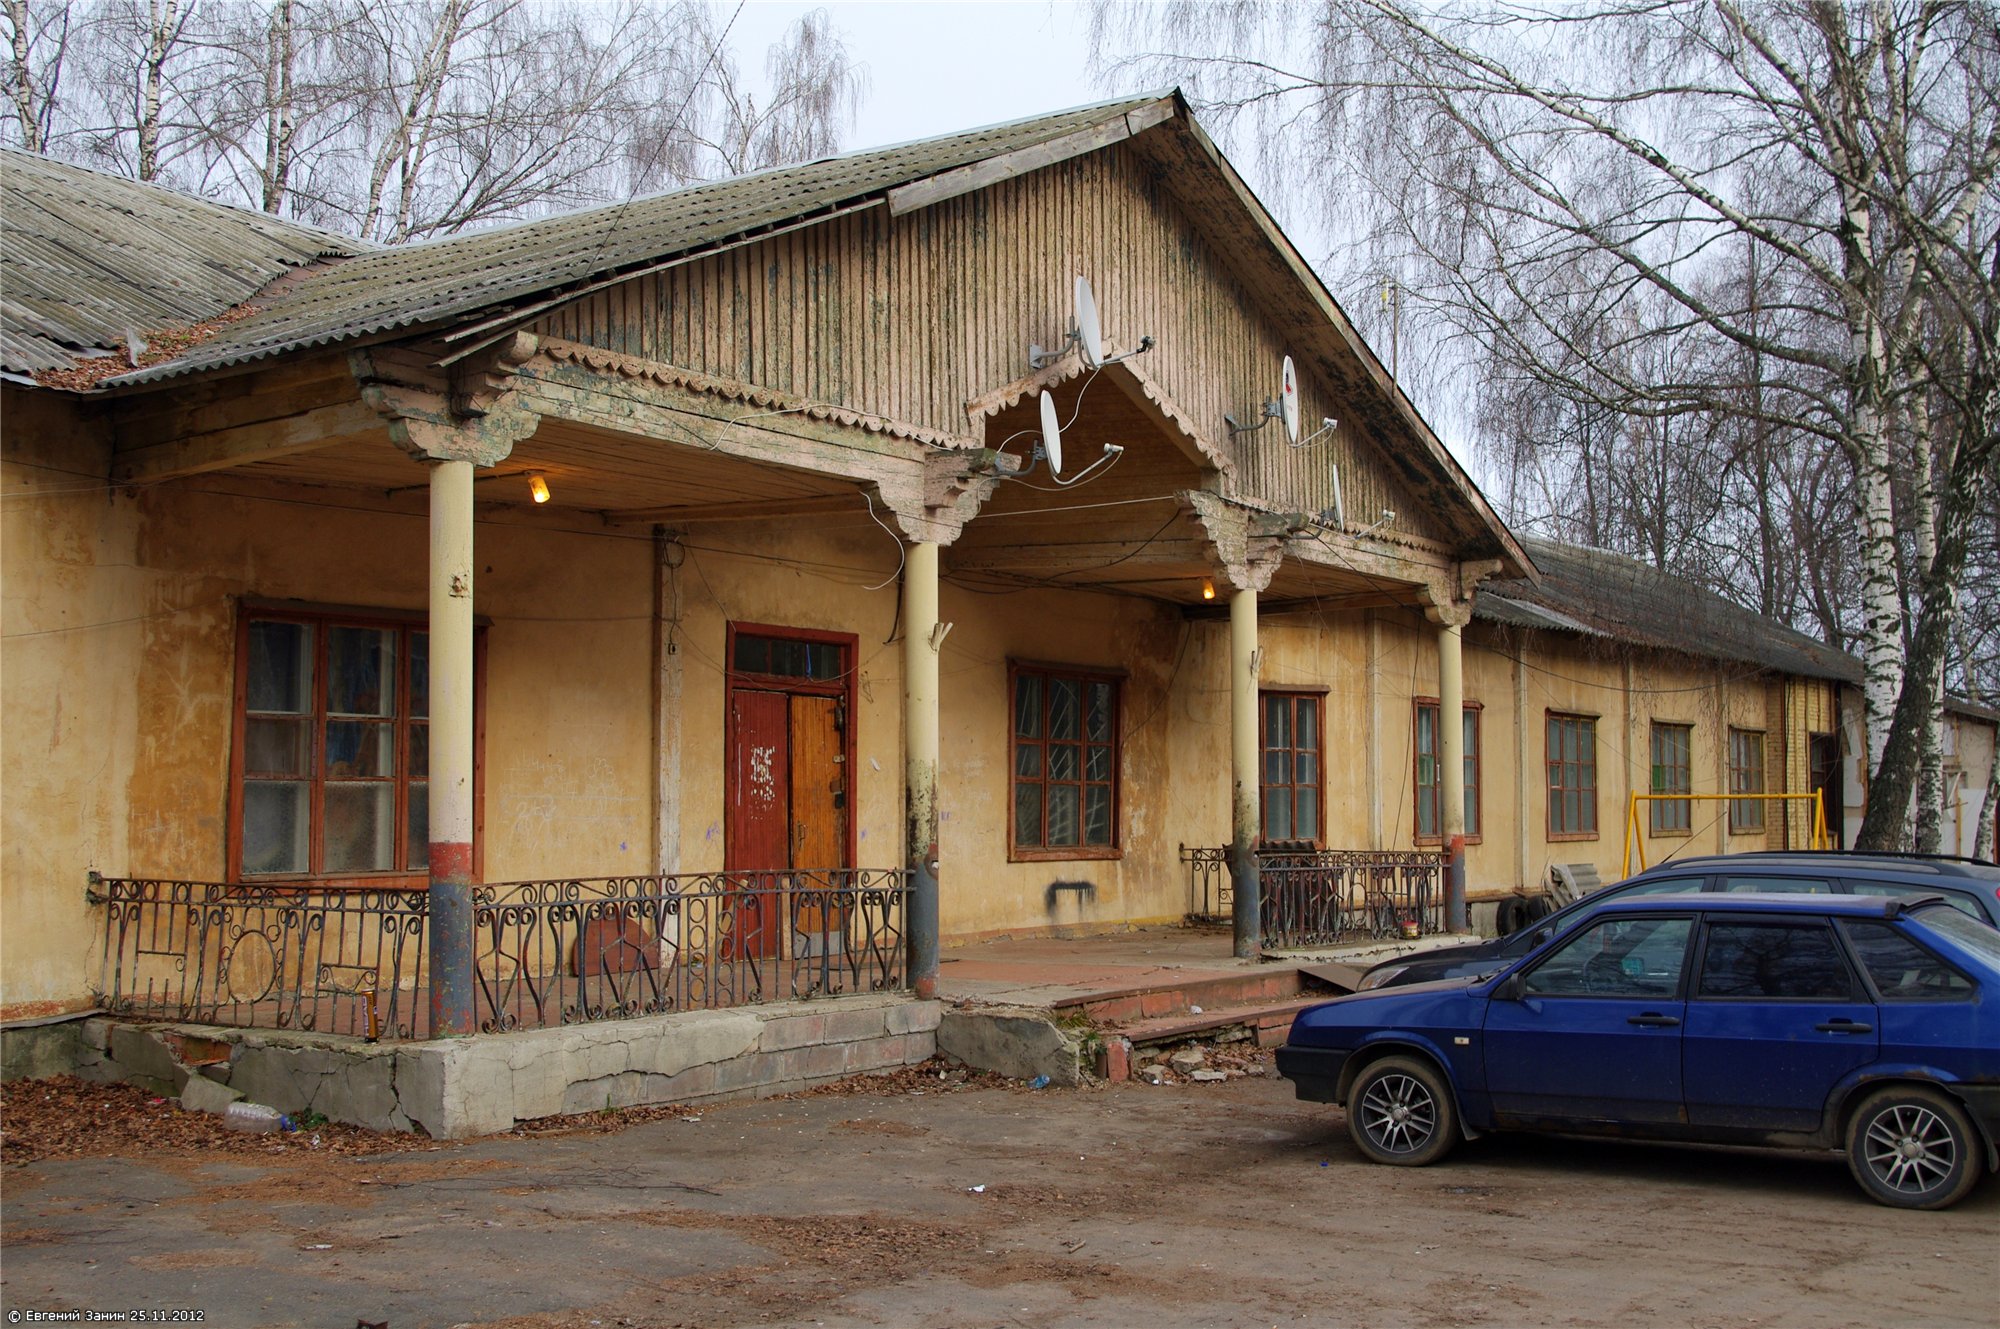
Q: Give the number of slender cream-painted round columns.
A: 4